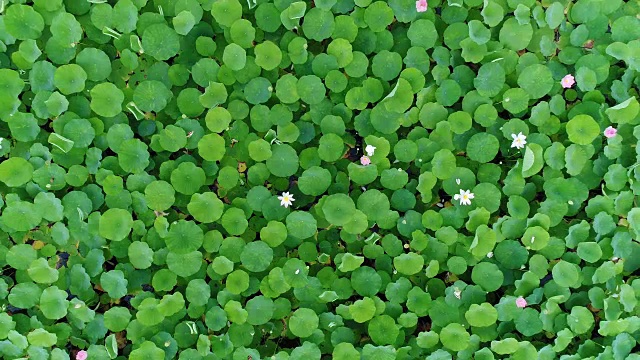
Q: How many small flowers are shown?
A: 10